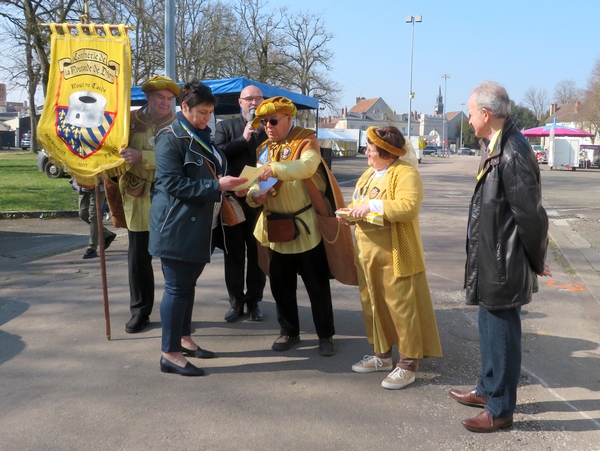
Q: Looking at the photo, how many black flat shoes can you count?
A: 2